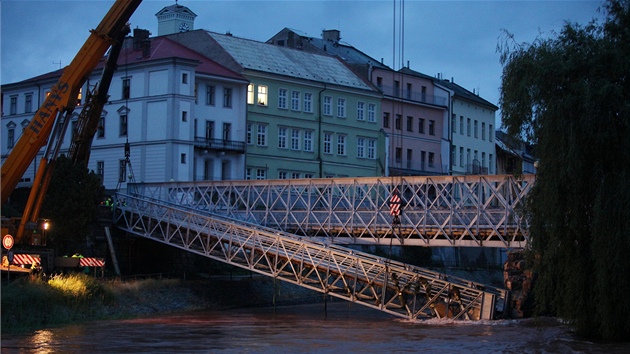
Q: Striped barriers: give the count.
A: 2